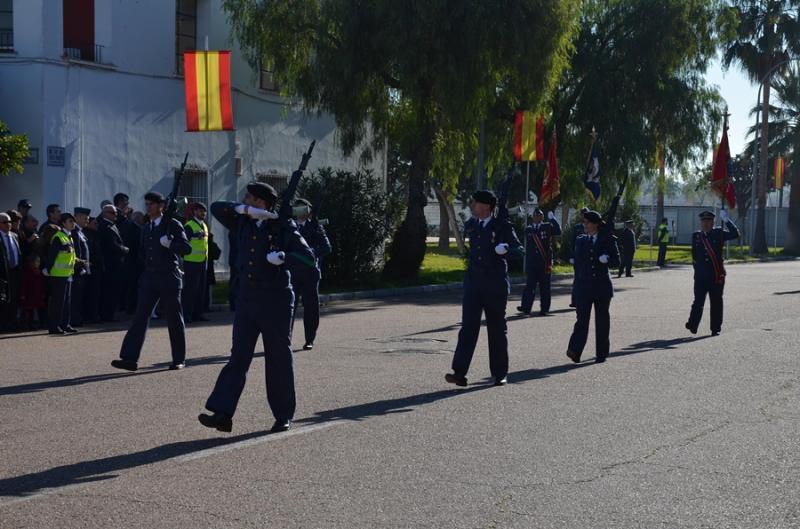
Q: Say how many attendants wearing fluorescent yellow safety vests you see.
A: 3